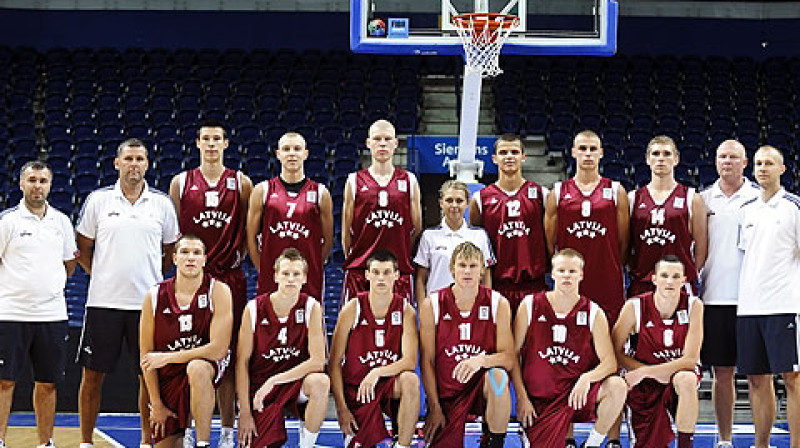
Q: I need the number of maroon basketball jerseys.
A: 12